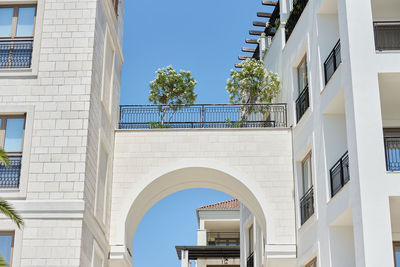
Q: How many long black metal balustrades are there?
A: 1